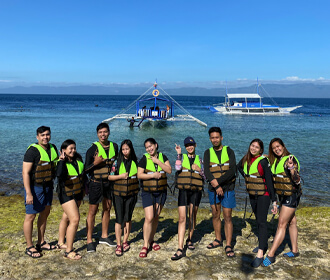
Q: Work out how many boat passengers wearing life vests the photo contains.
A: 9